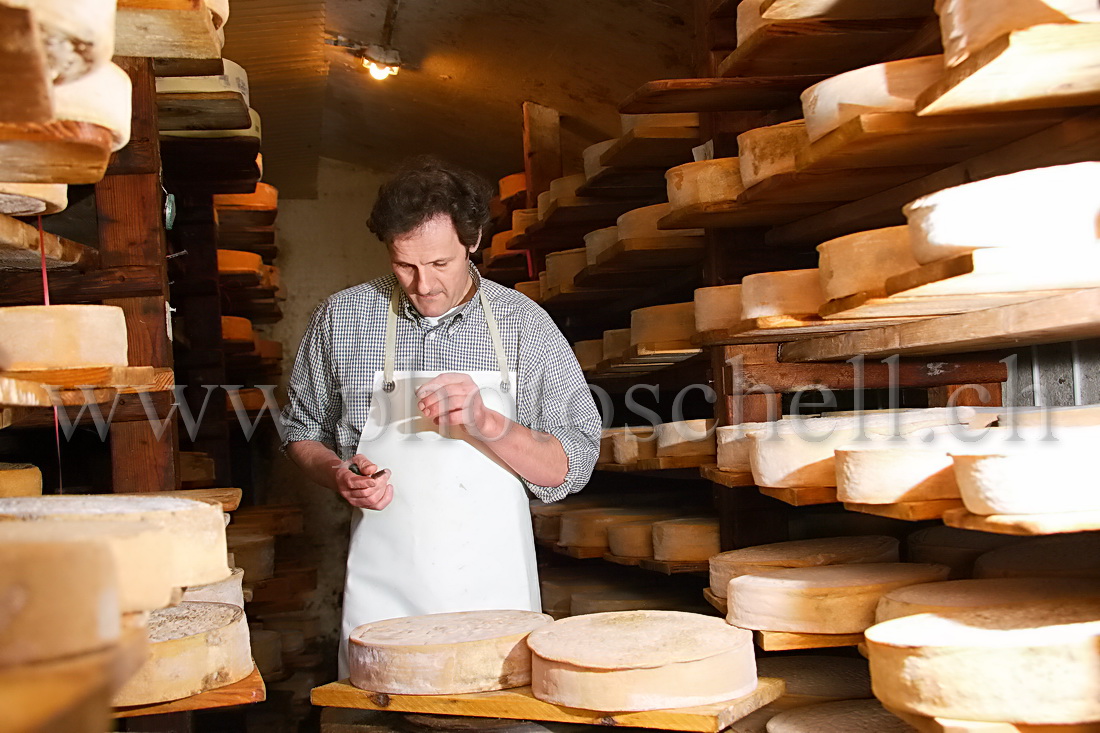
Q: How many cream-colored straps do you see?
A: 2